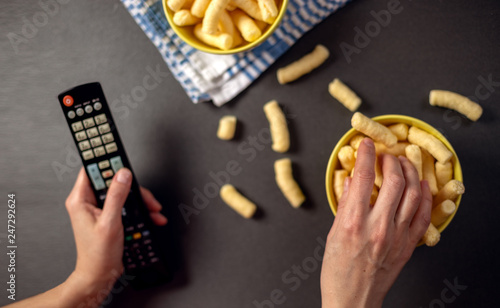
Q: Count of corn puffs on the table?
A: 7